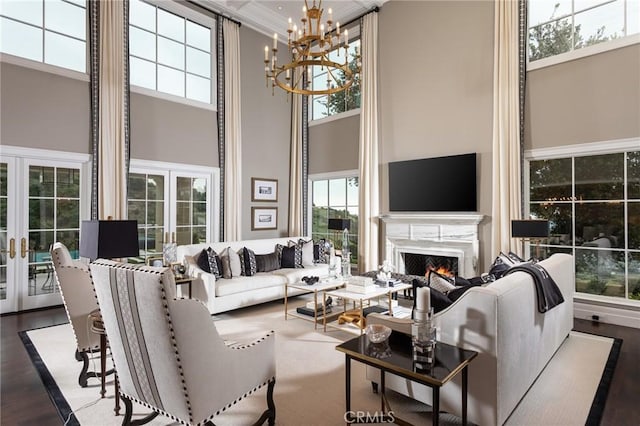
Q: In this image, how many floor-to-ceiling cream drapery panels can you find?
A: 5